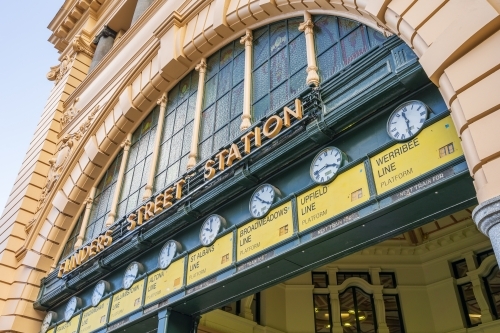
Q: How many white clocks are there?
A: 9